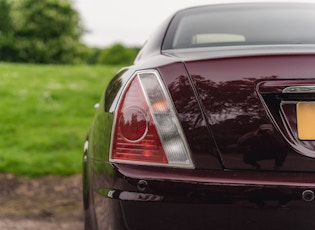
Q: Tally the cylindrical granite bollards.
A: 0